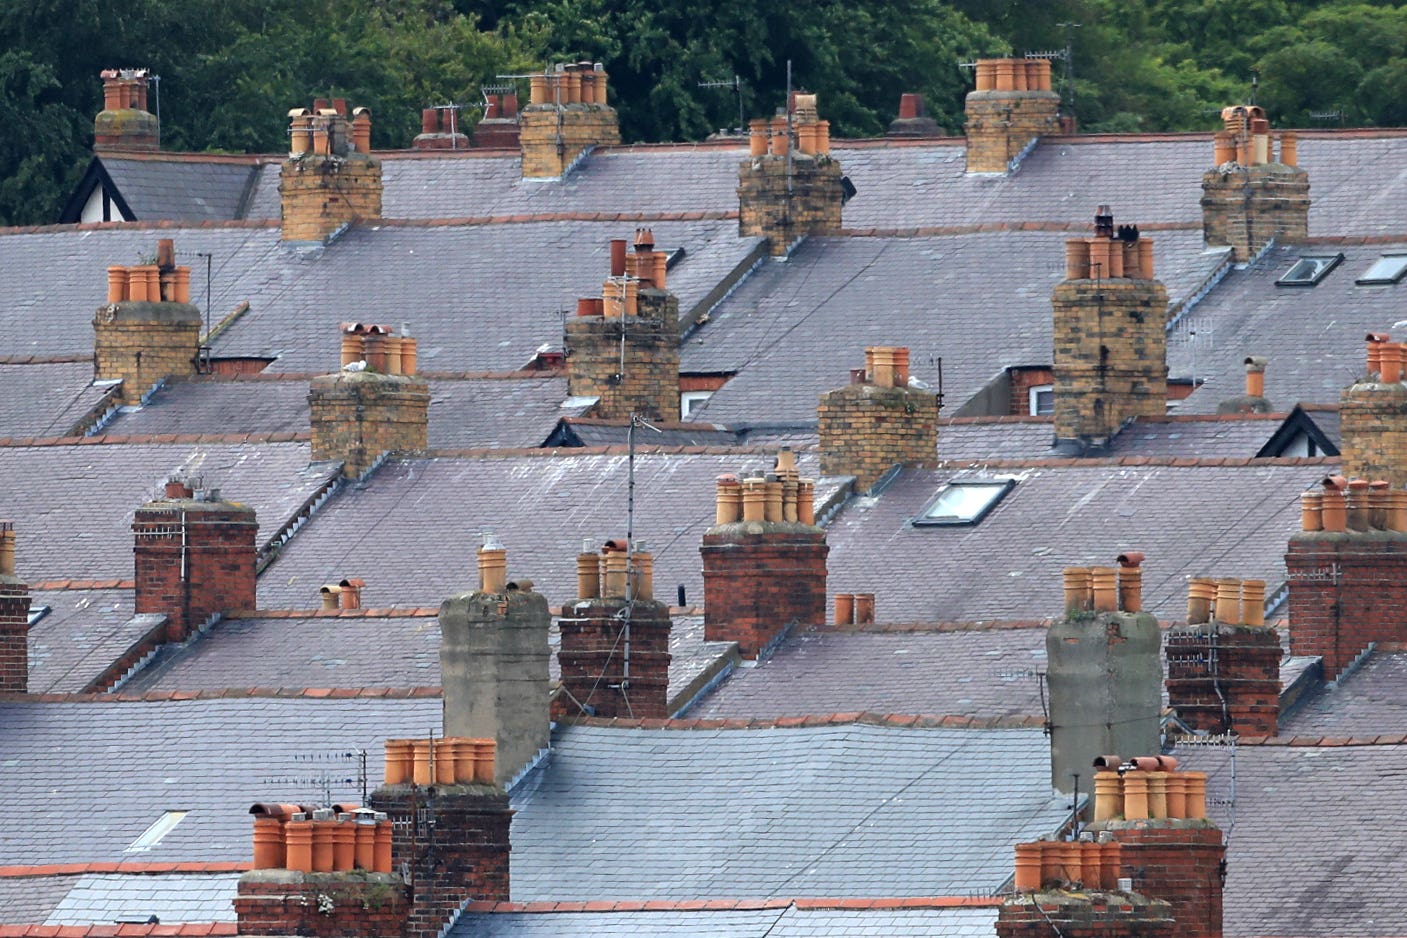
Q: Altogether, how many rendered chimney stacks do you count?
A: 2